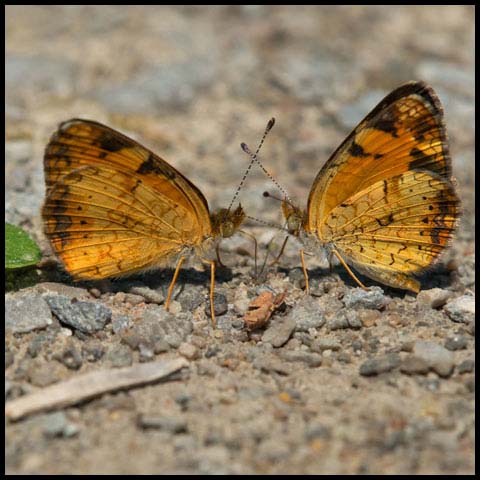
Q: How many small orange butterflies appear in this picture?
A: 2